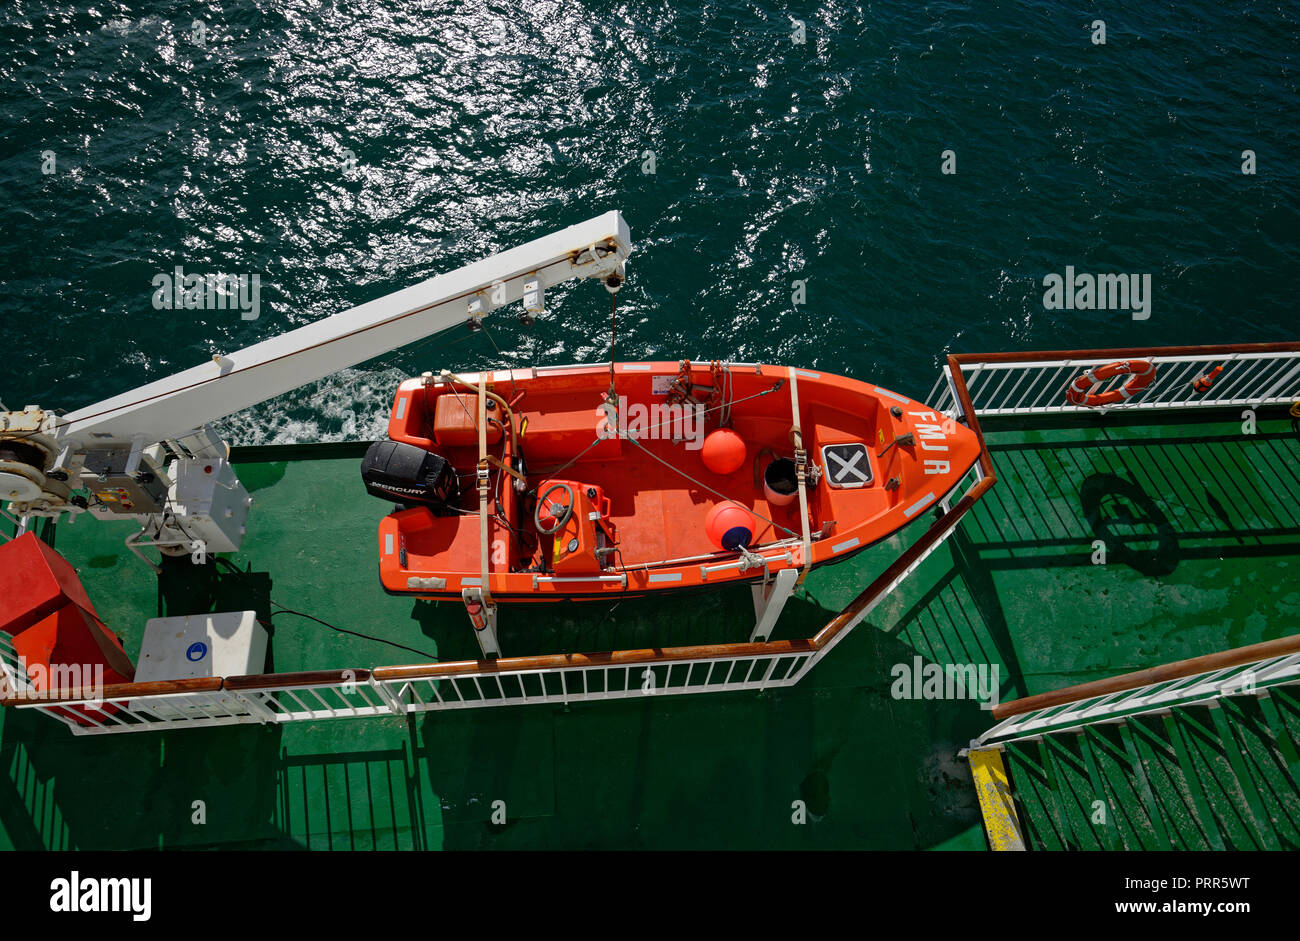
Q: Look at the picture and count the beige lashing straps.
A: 2